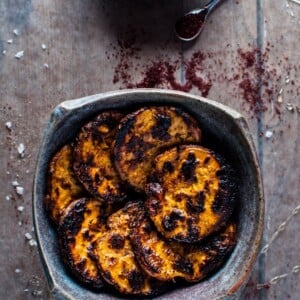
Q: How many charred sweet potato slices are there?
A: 7